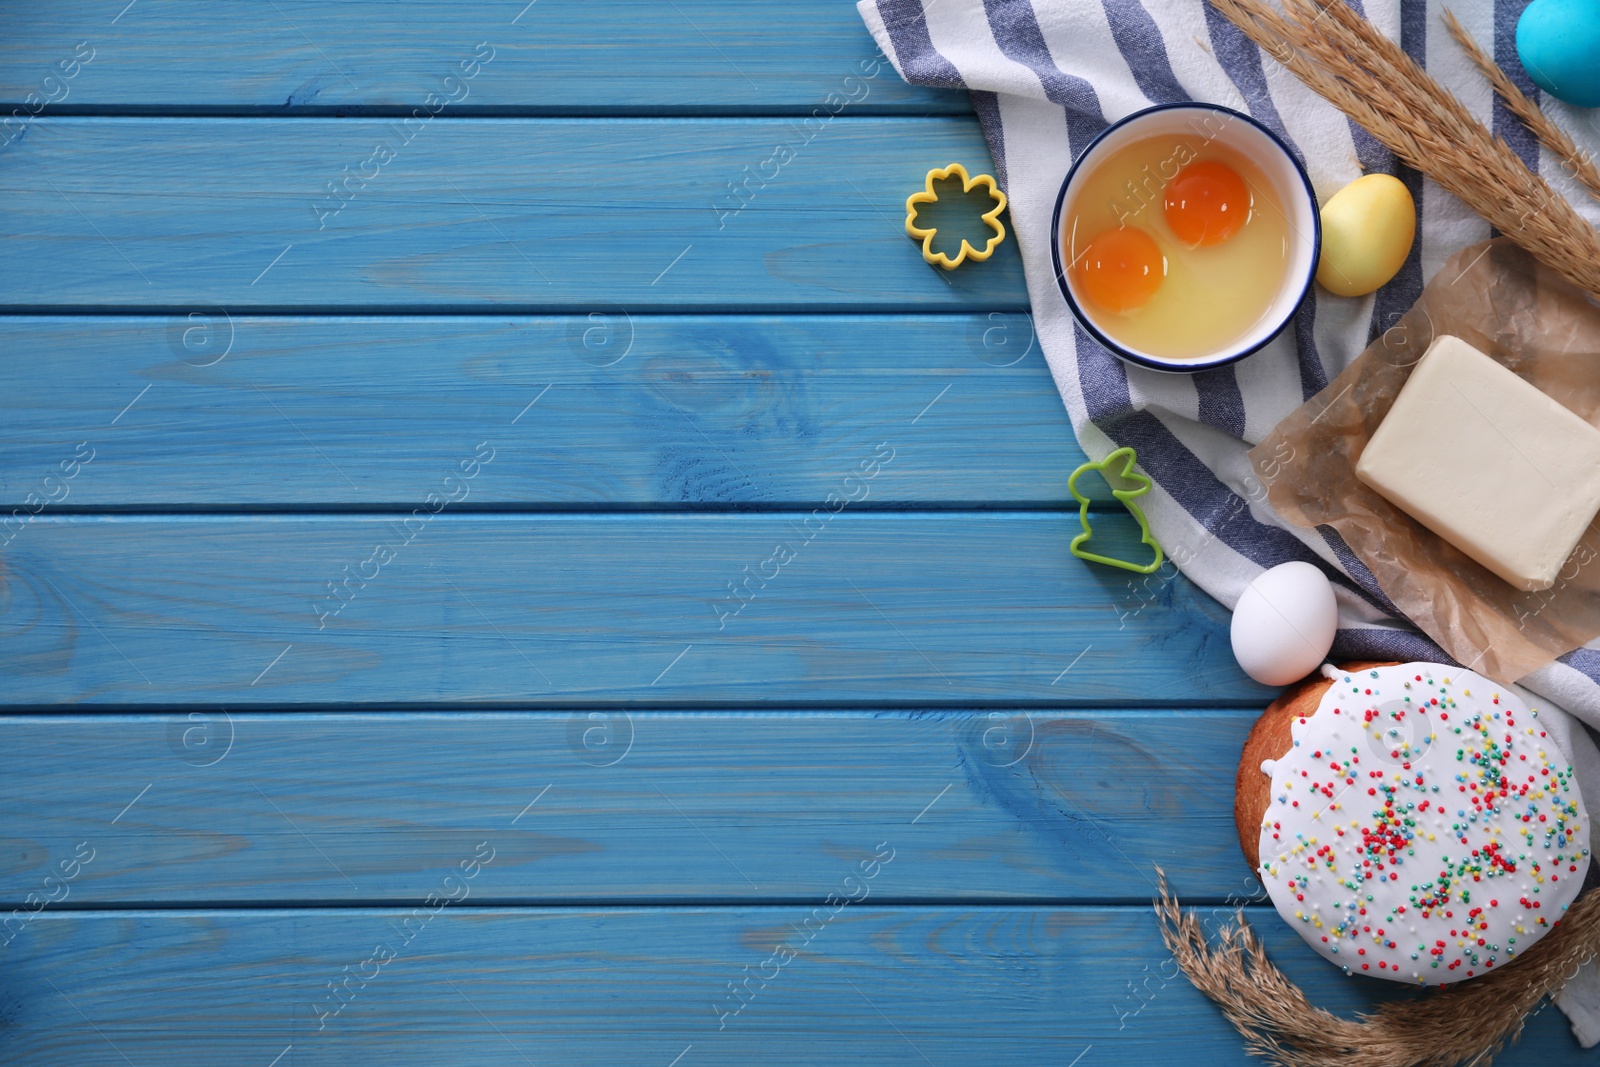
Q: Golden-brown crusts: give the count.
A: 1